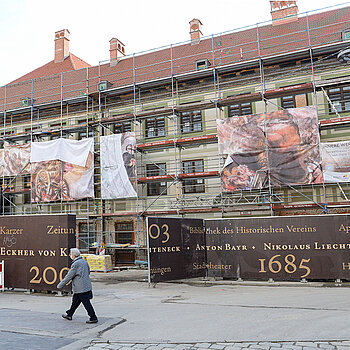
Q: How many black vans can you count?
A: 0